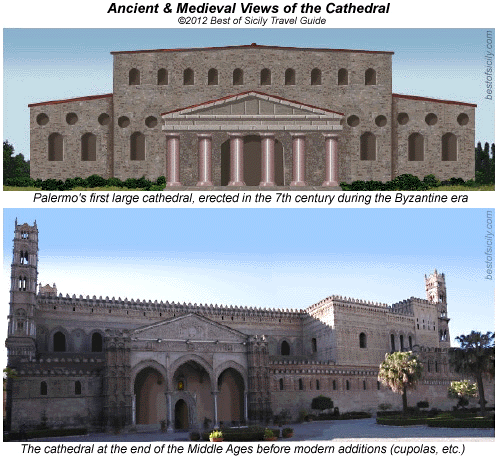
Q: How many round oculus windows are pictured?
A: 10